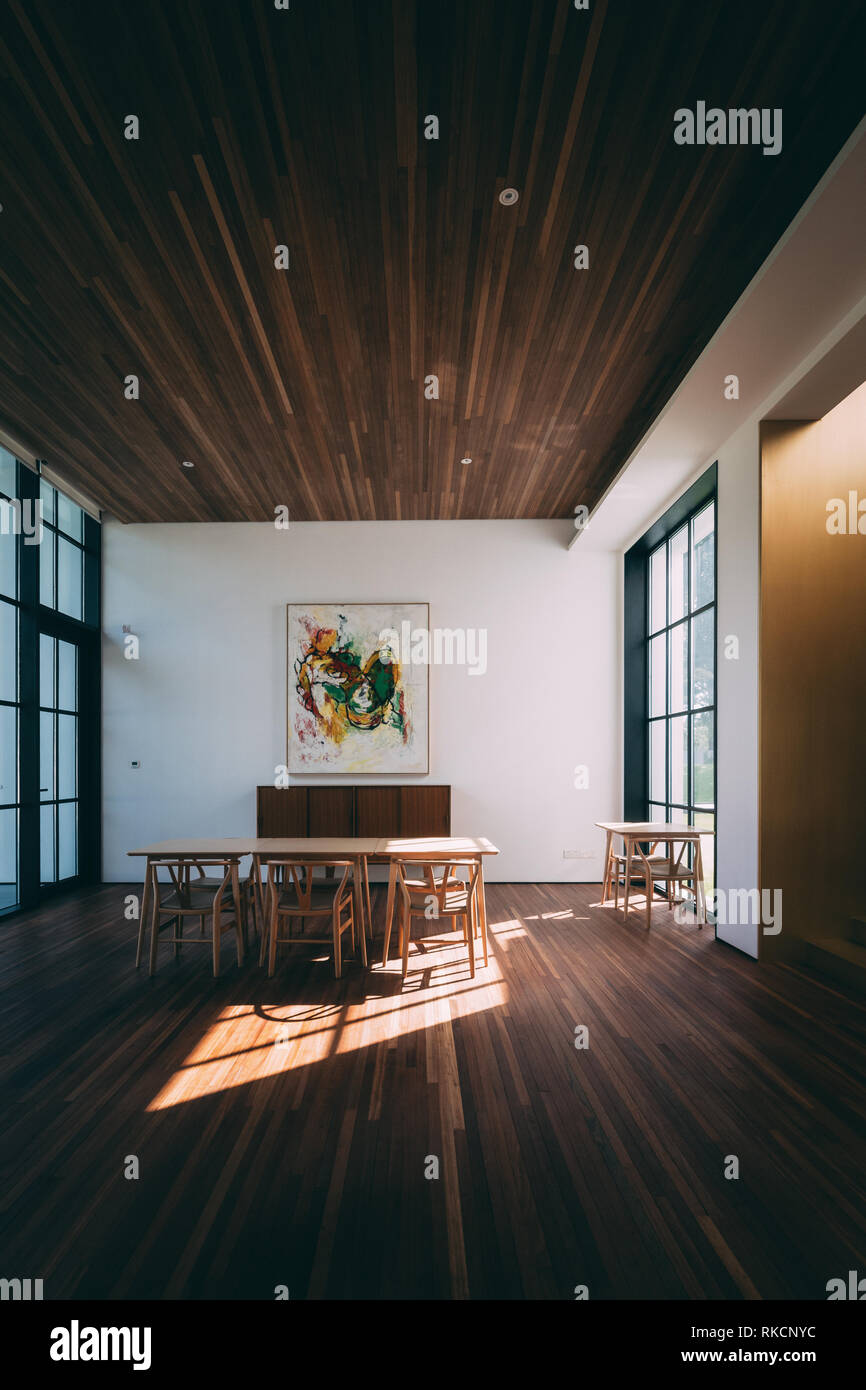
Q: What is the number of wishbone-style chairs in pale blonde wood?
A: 8